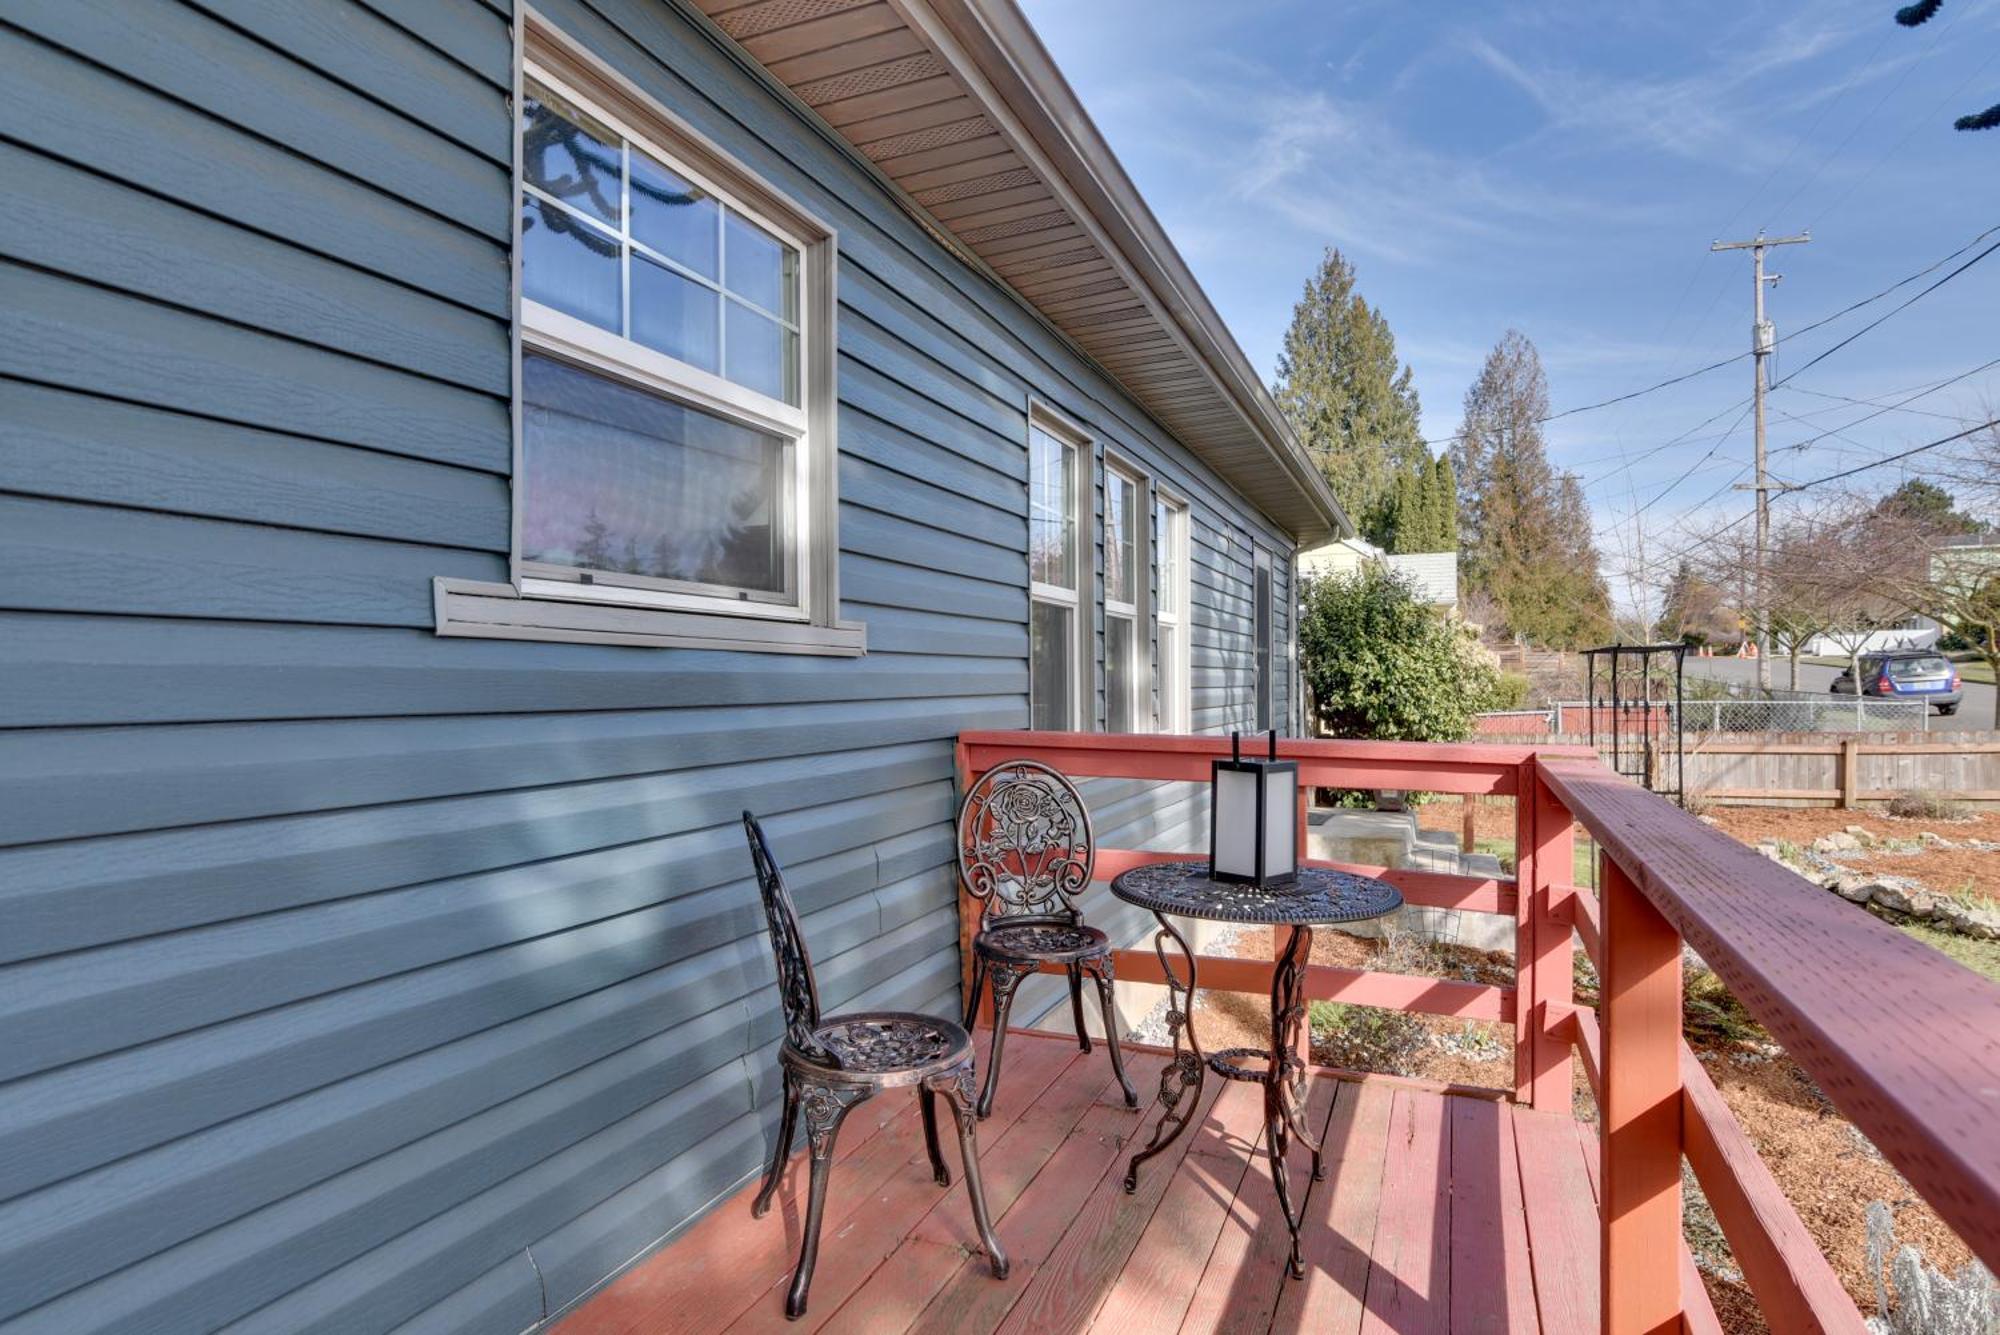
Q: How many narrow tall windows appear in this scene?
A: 3